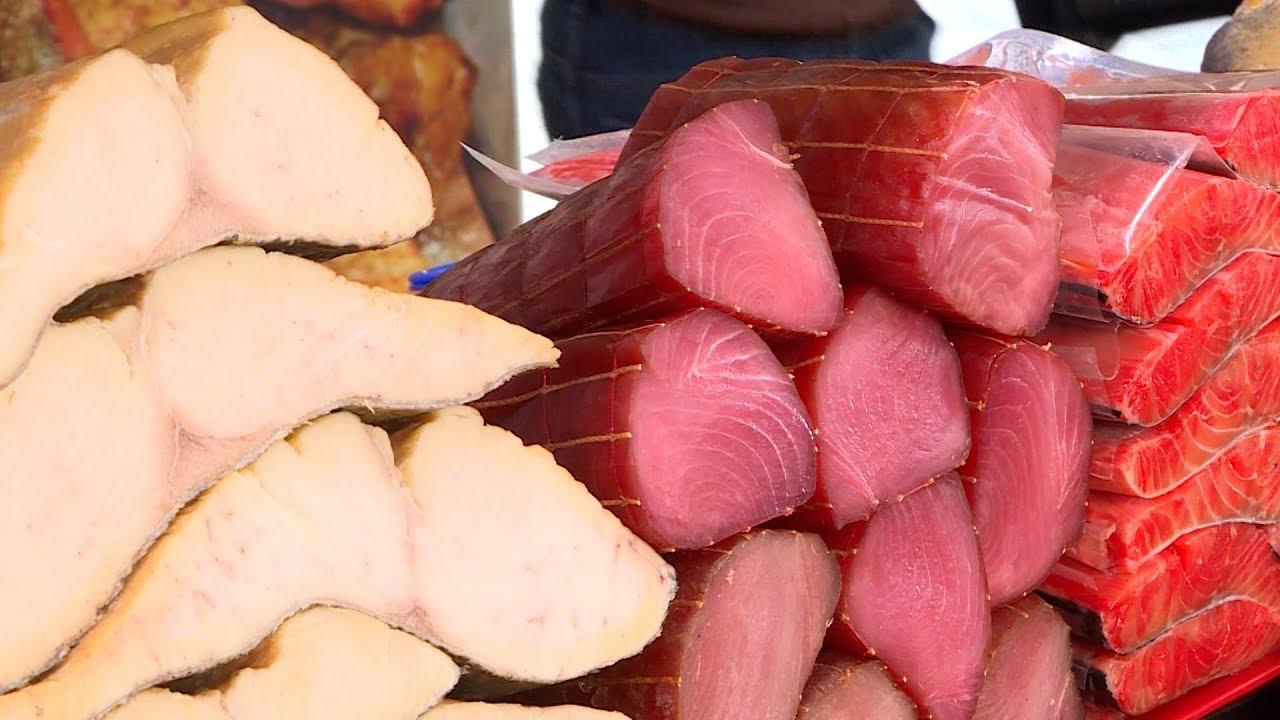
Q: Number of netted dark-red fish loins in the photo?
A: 9